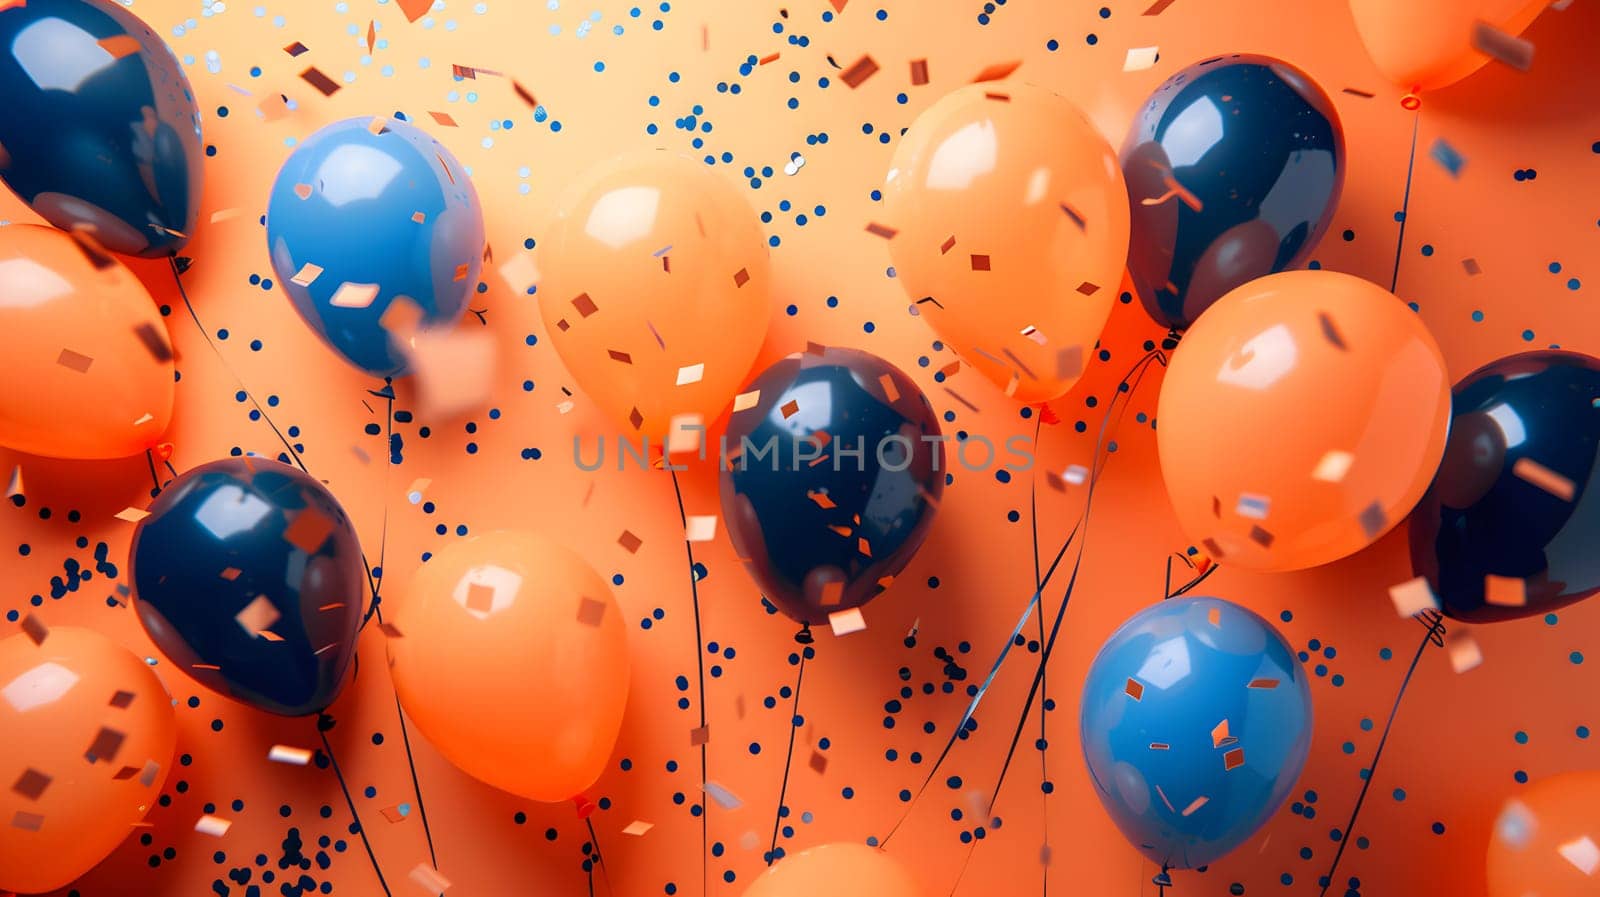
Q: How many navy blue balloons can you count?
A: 5